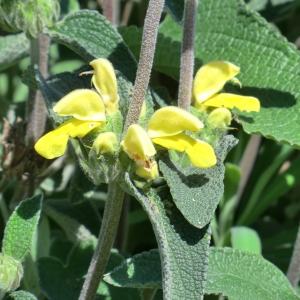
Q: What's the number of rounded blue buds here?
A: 0